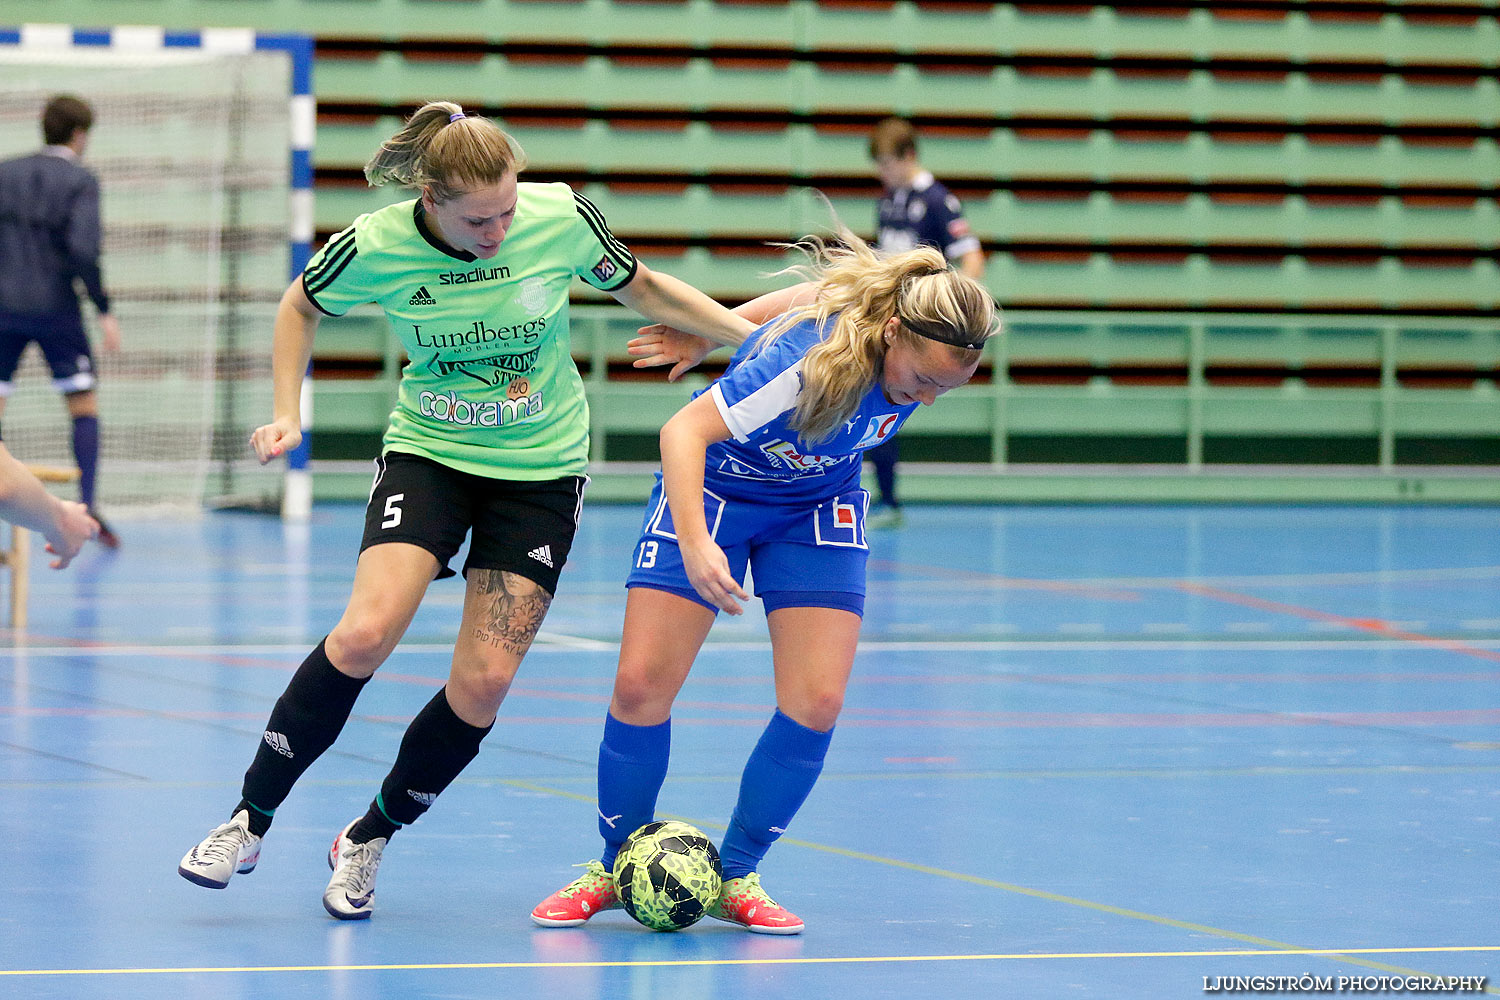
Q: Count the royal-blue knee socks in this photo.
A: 2